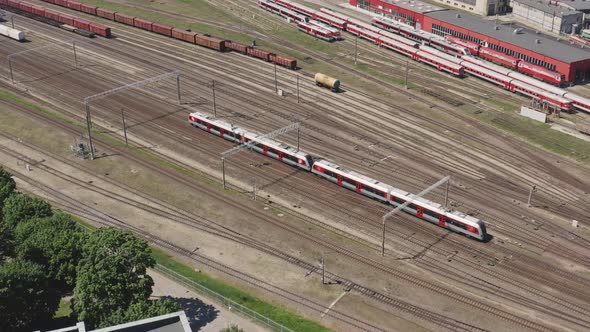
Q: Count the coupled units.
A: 2